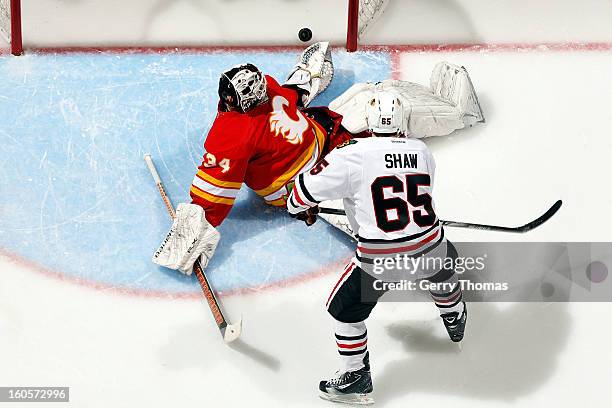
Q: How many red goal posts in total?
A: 2